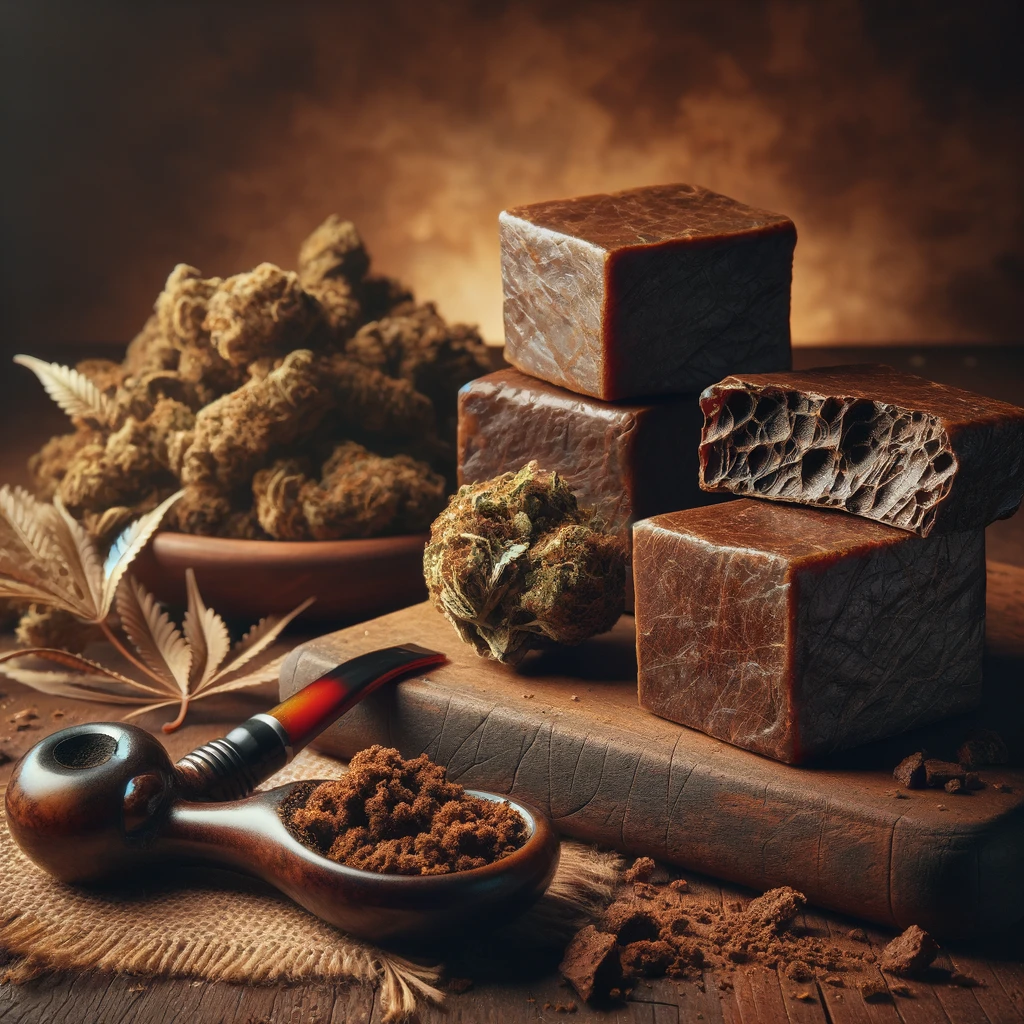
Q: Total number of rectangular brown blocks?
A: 4